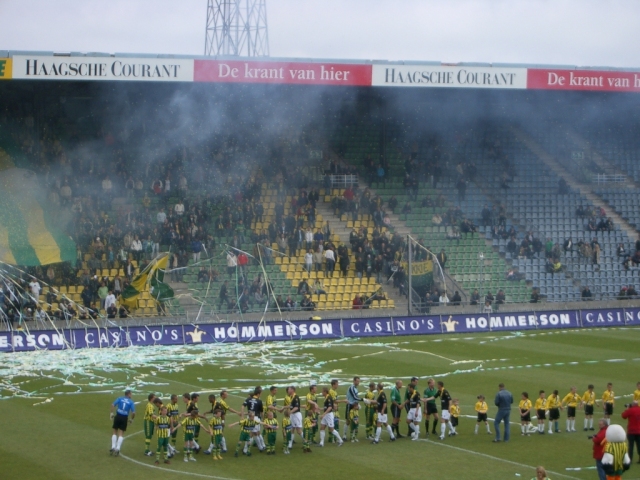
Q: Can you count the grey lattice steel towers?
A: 1